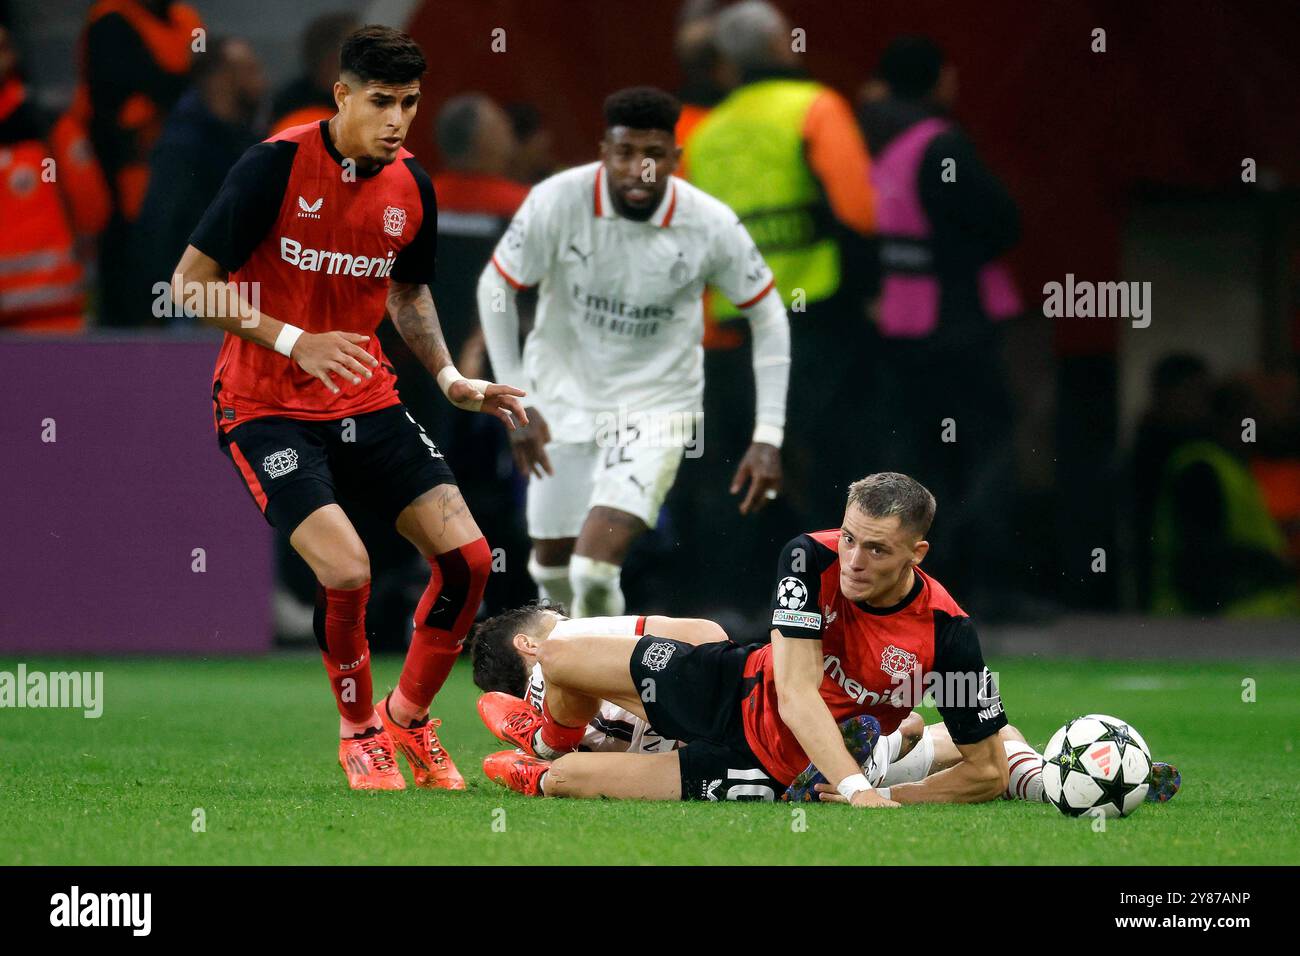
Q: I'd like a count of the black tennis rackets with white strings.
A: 0